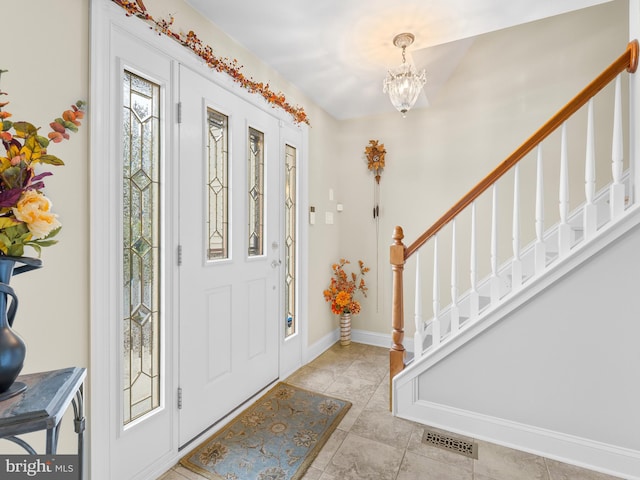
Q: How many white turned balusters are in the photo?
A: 10